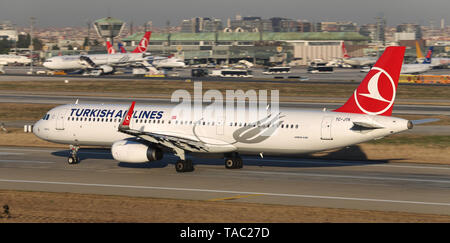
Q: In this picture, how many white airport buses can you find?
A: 3